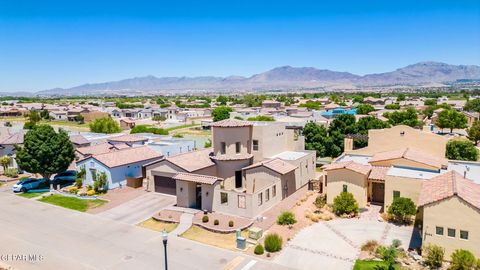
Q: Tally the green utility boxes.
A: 2